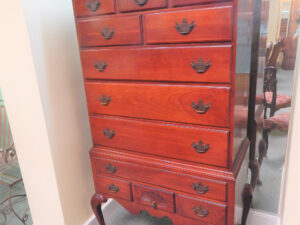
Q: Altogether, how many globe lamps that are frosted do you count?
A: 0